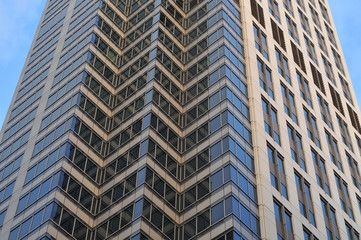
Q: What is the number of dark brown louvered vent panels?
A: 6